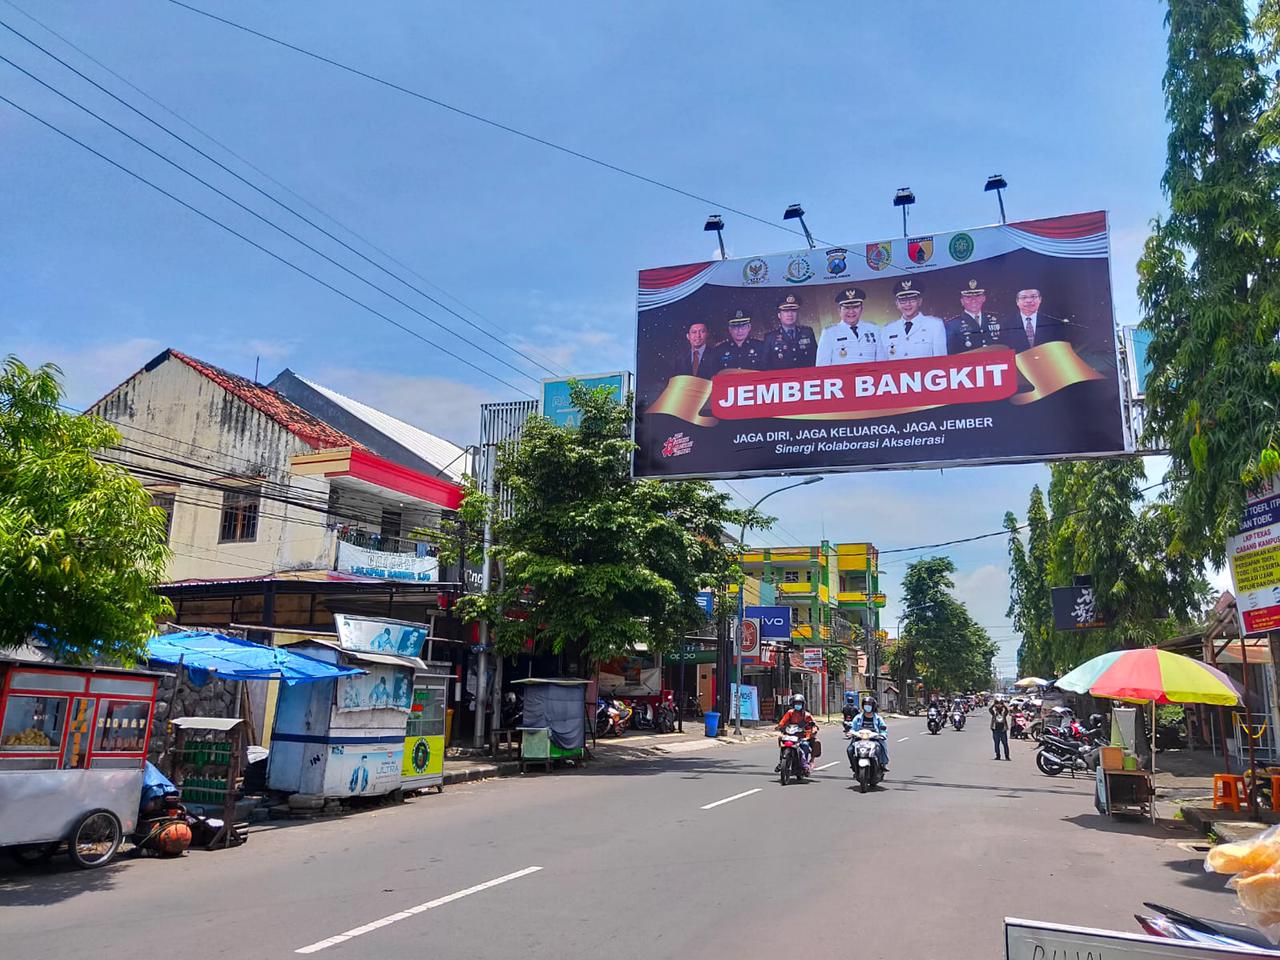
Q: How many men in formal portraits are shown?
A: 7